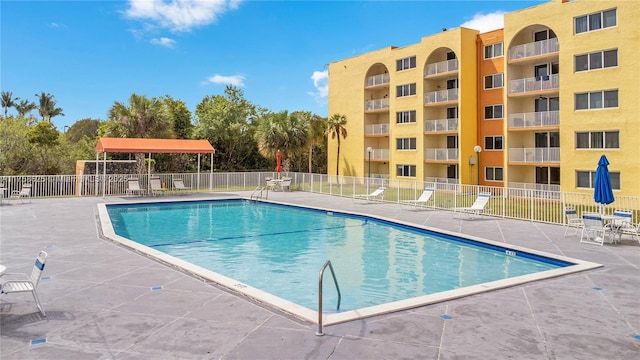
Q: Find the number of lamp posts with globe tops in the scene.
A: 2